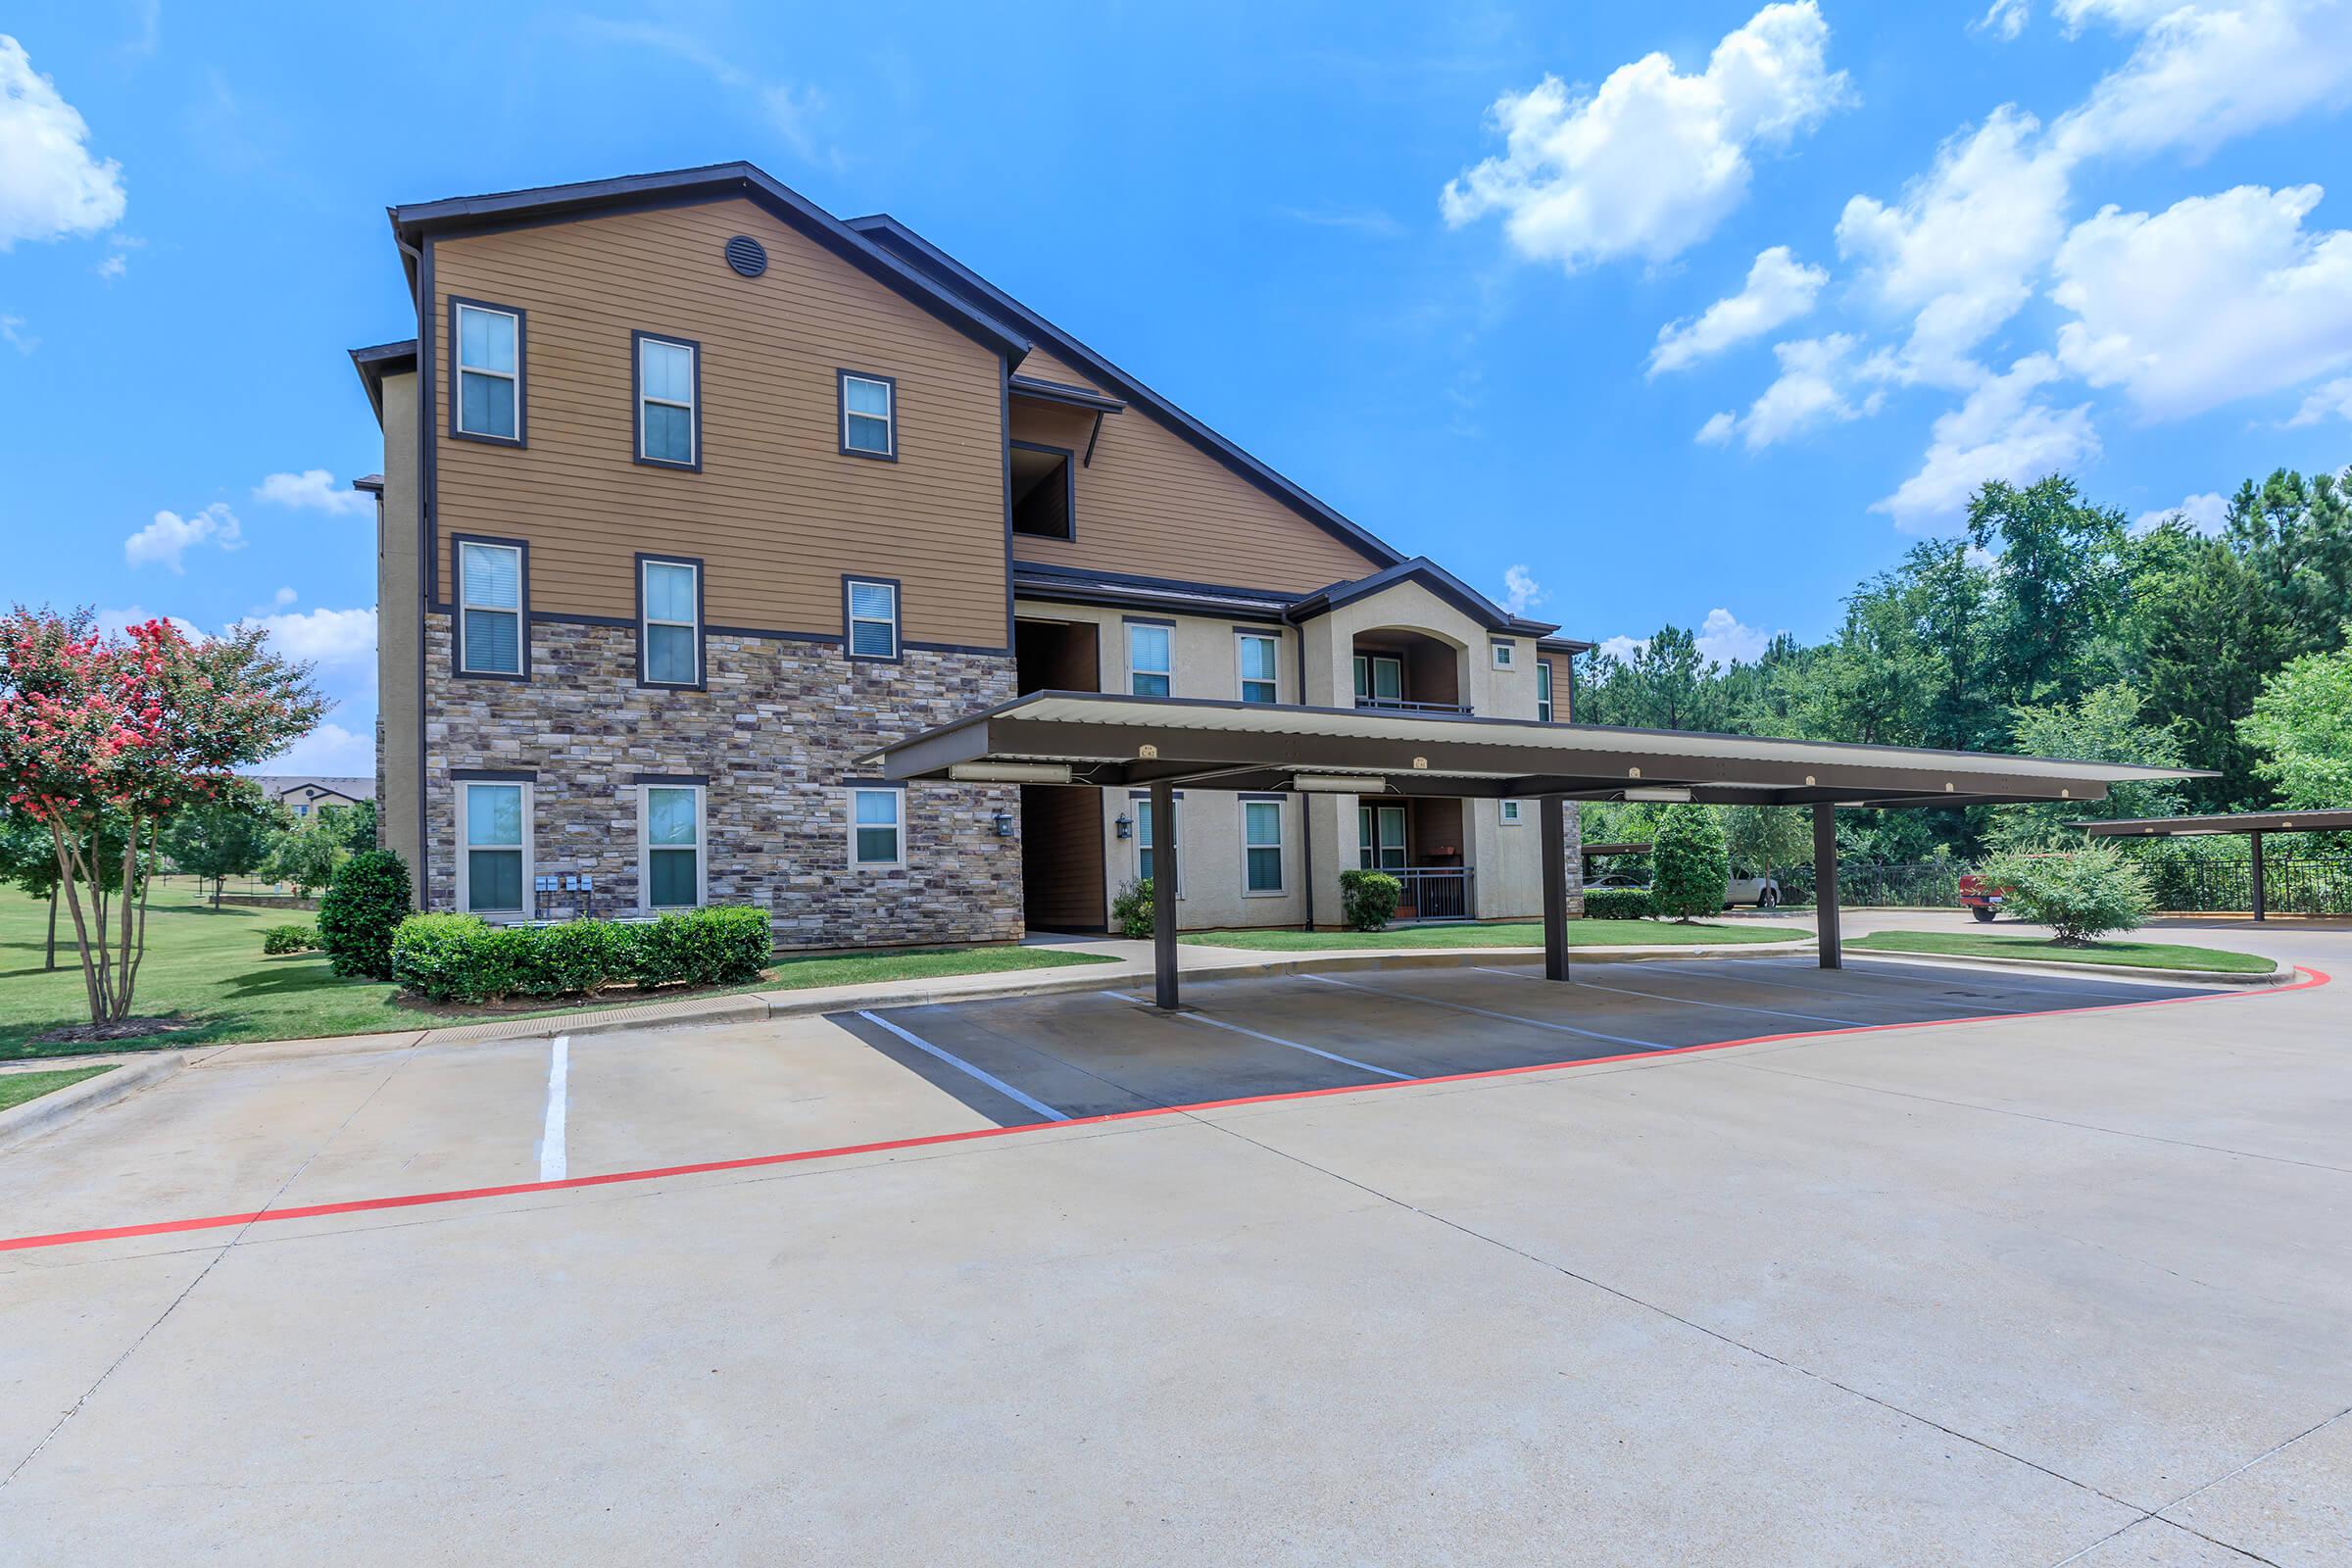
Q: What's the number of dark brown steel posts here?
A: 4